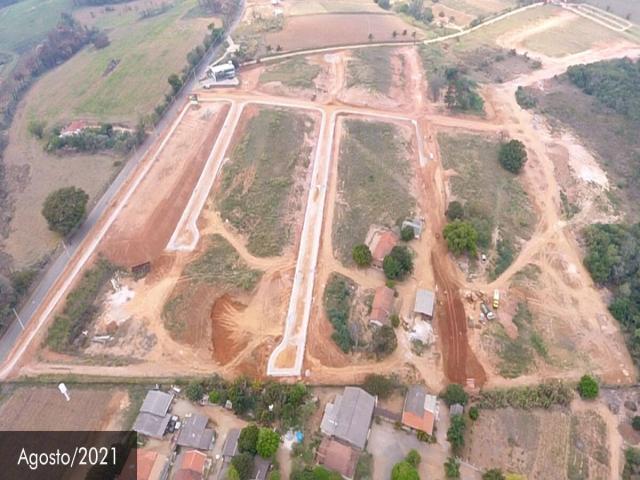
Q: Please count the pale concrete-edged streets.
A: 2